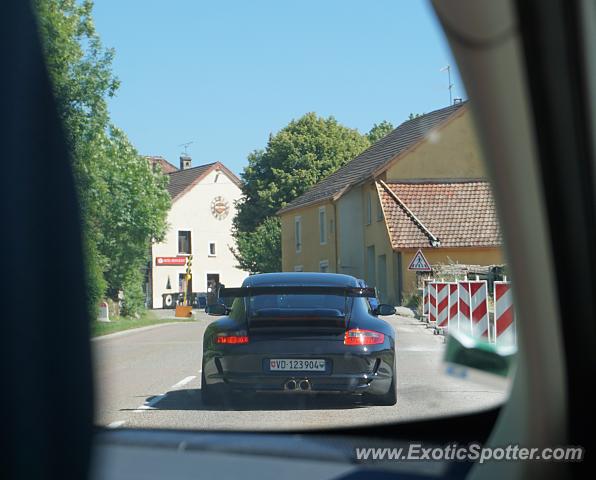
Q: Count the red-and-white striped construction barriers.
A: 7